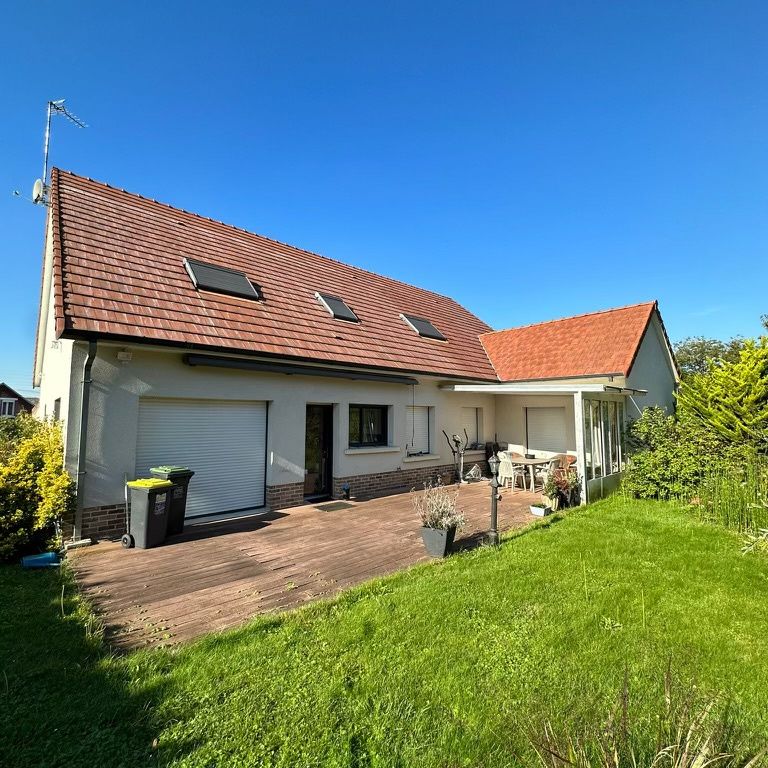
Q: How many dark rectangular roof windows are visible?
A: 3